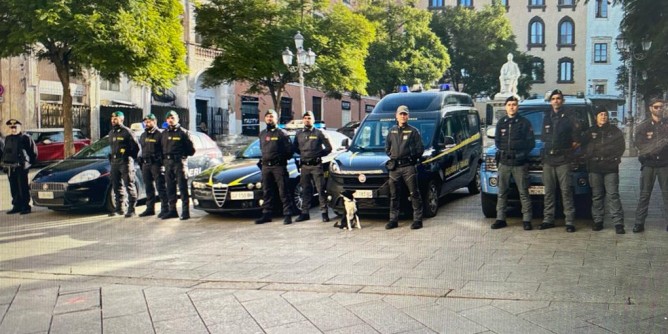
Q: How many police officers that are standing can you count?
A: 11